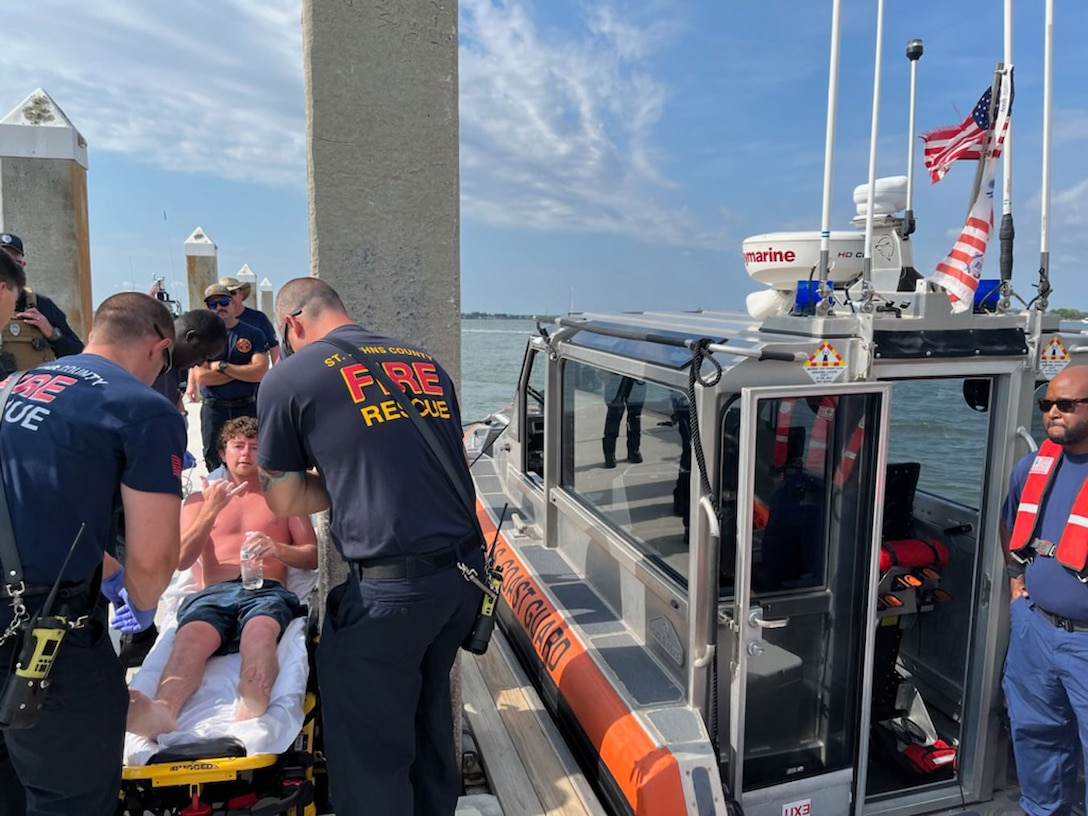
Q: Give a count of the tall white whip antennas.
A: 4